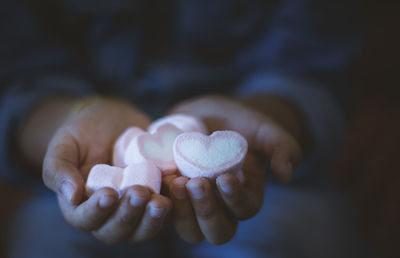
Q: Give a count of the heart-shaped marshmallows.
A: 5